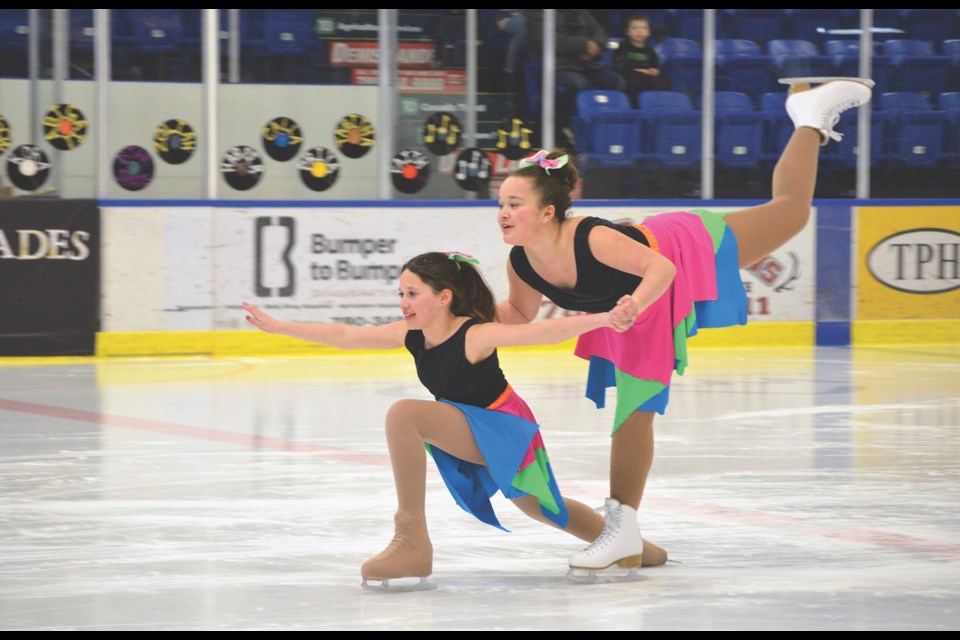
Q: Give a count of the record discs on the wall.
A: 13